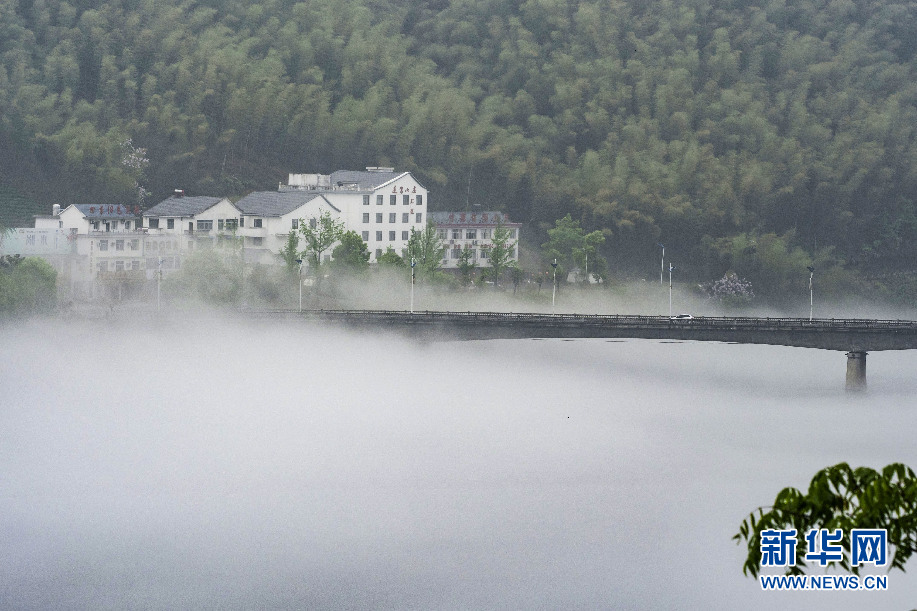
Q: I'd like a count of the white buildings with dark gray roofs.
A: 5